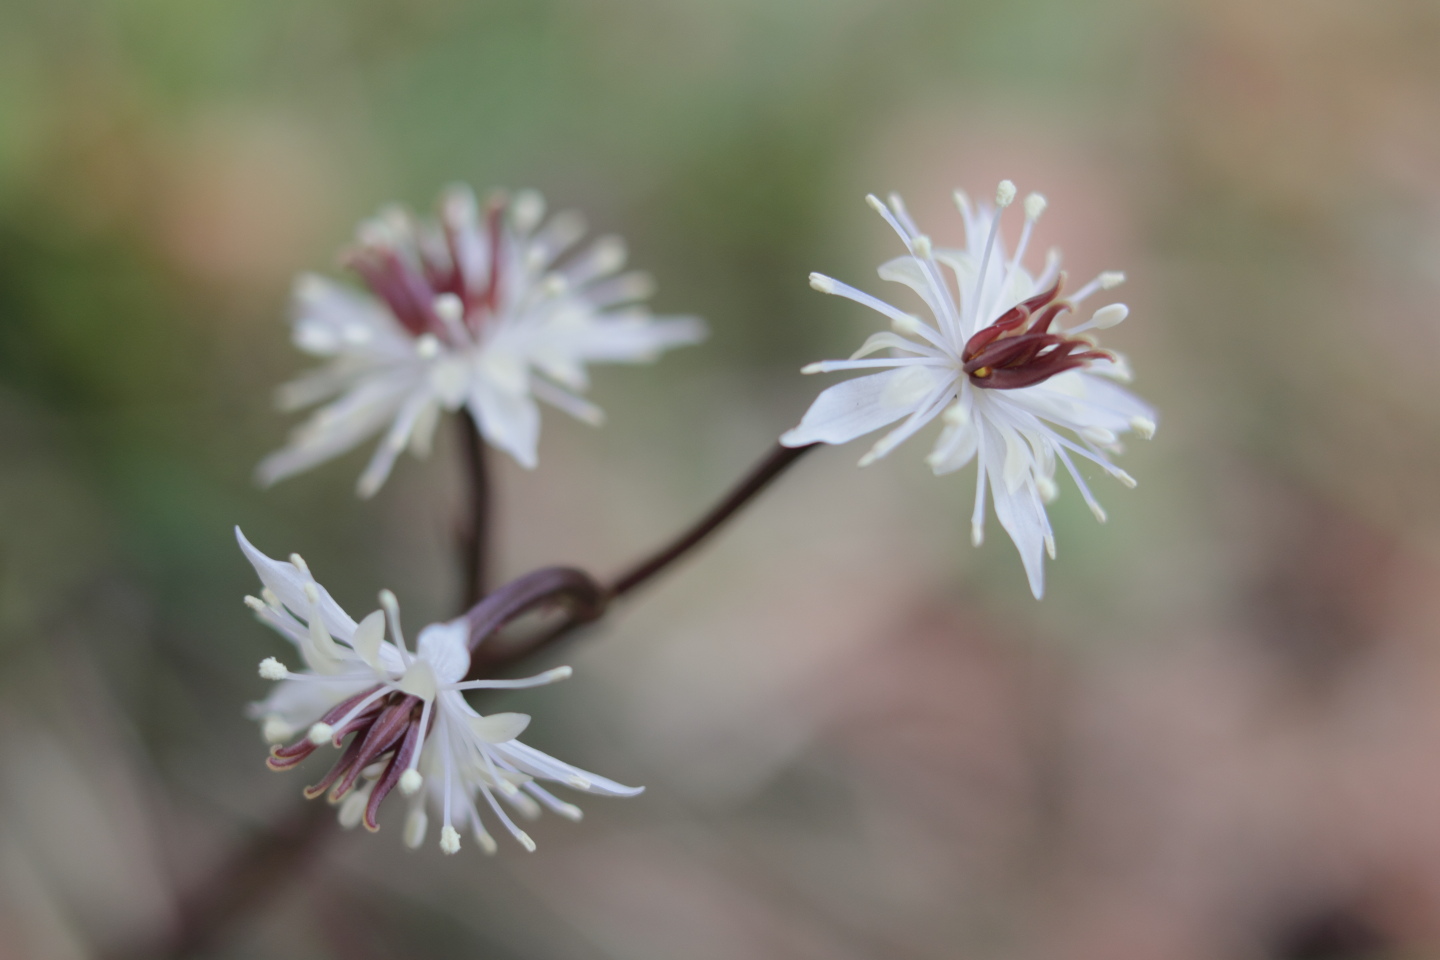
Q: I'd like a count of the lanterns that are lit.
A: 0